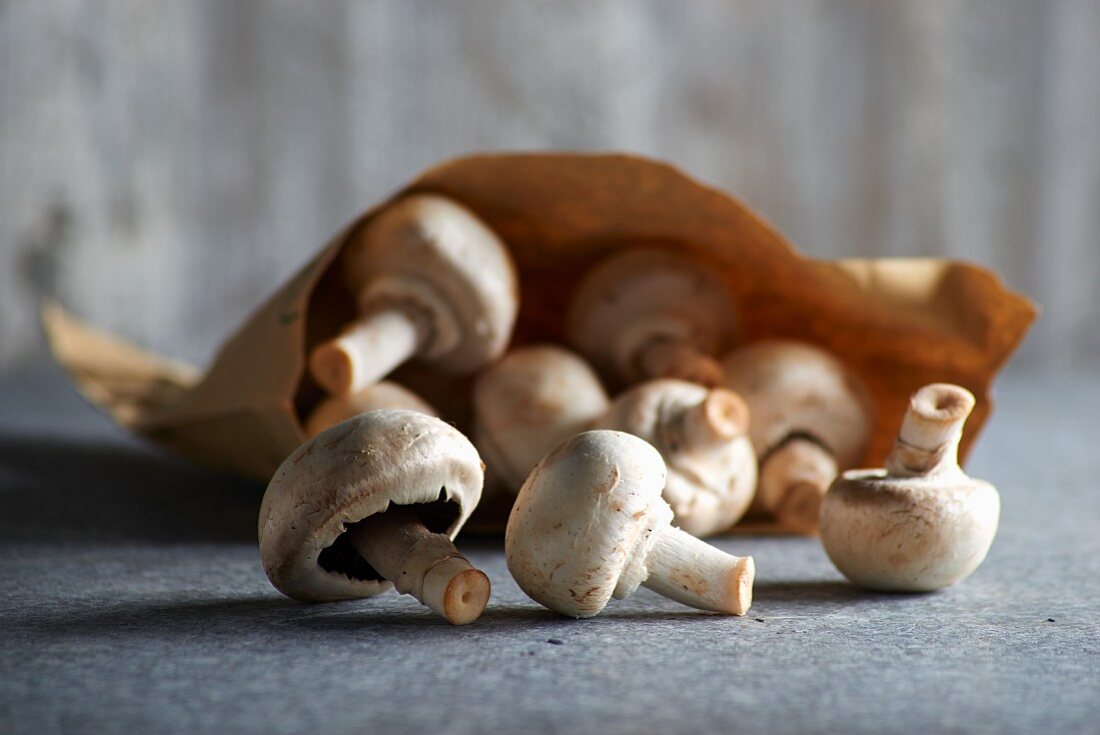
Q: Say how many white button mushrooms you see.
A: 9